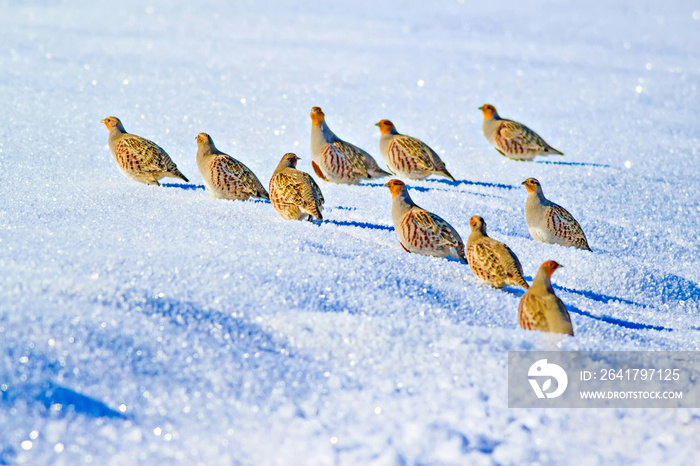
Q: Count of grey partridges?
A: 10